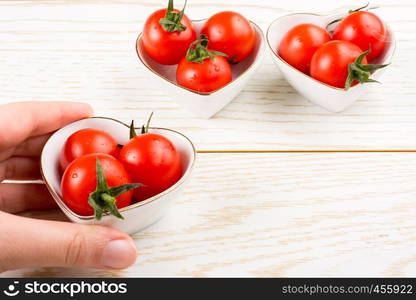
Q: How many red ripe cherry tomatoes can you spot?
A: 9